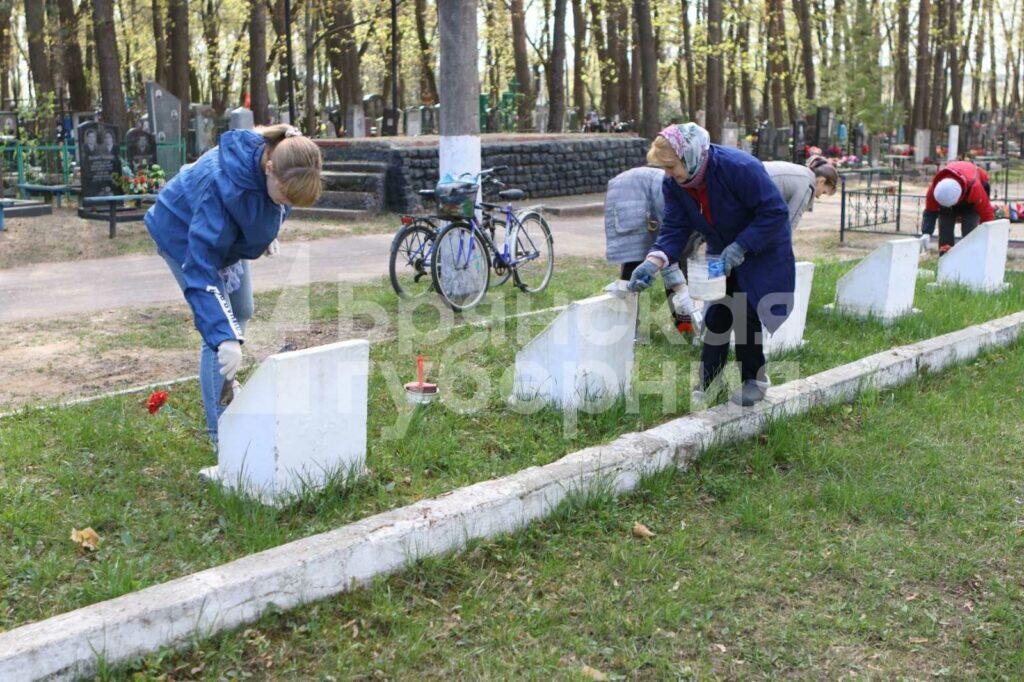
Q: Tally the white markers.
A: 5